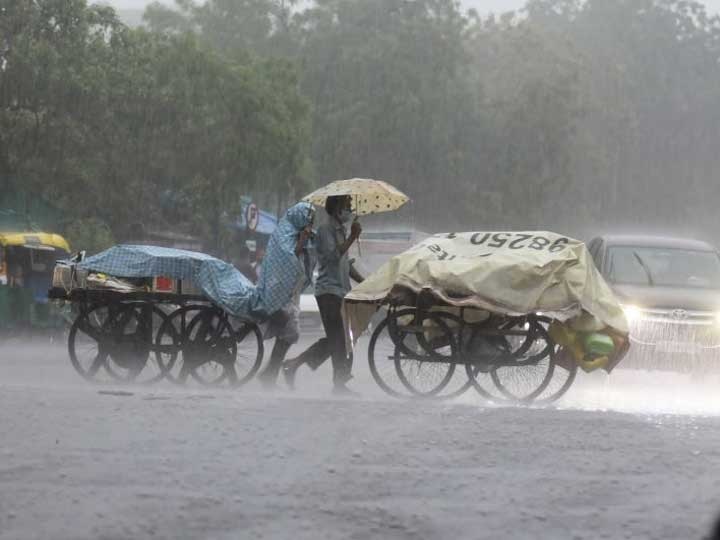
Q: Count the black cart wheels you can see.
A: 8